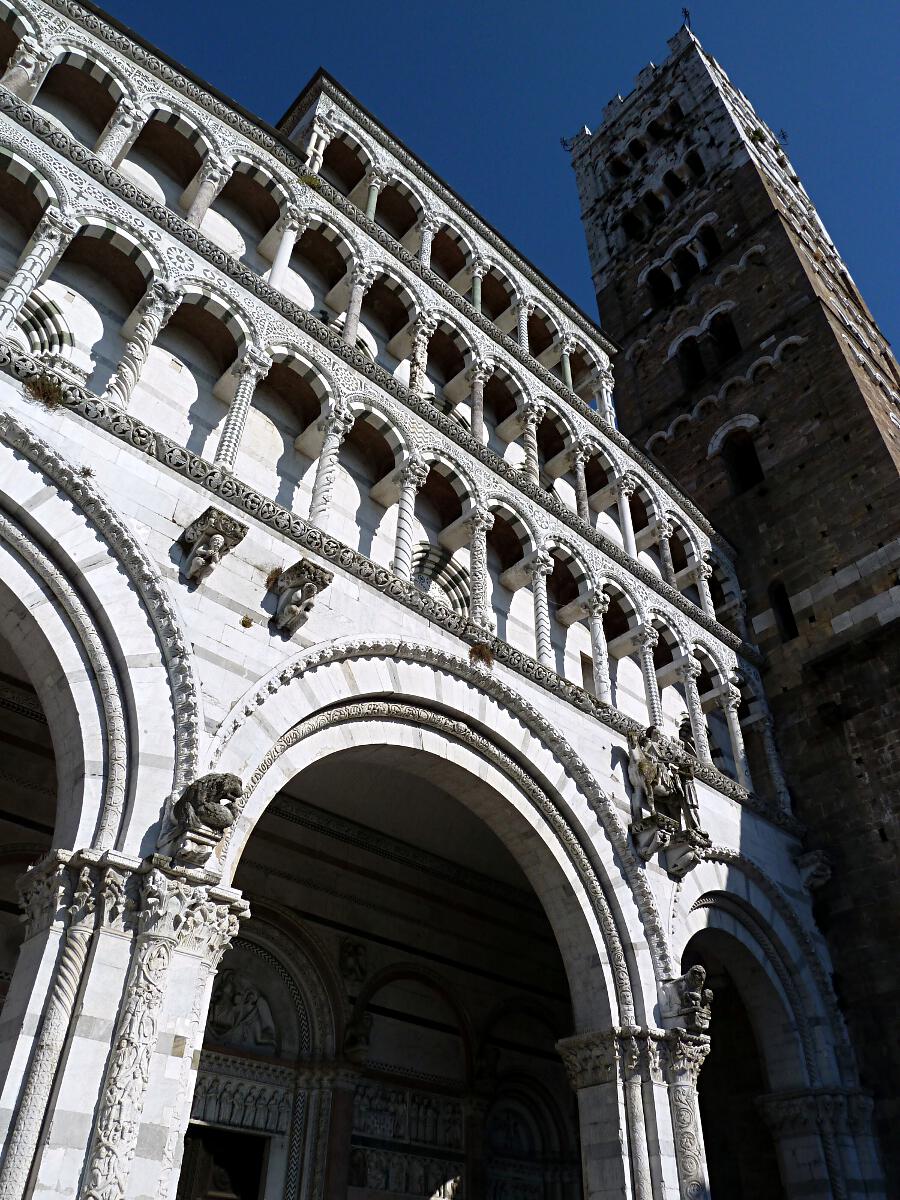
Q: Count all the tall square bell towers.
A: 1